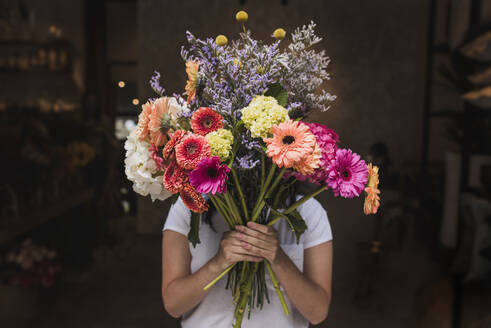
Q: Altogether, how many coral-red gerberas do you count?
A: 5